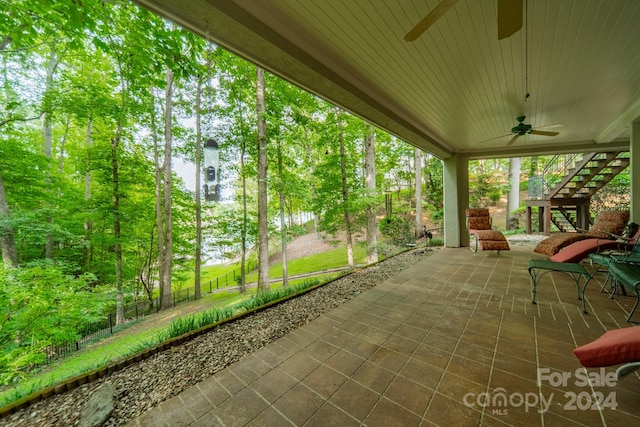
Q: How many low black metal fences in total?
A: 1